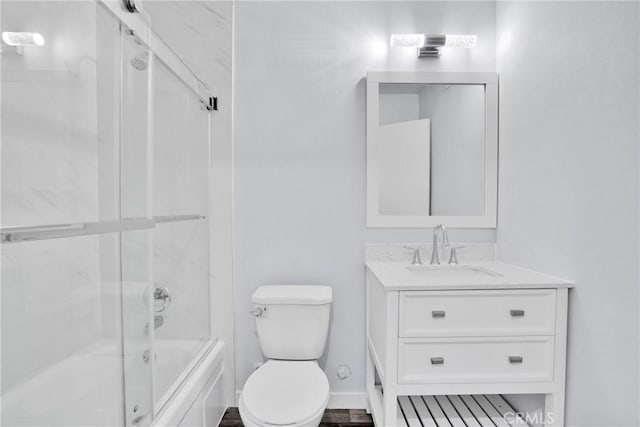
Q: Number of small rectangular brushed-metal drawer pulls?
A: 4